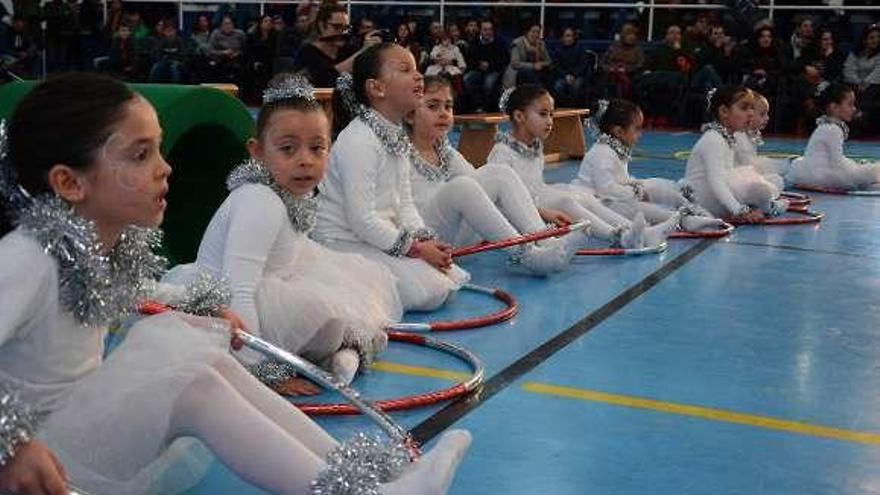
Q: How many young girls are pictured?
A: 9